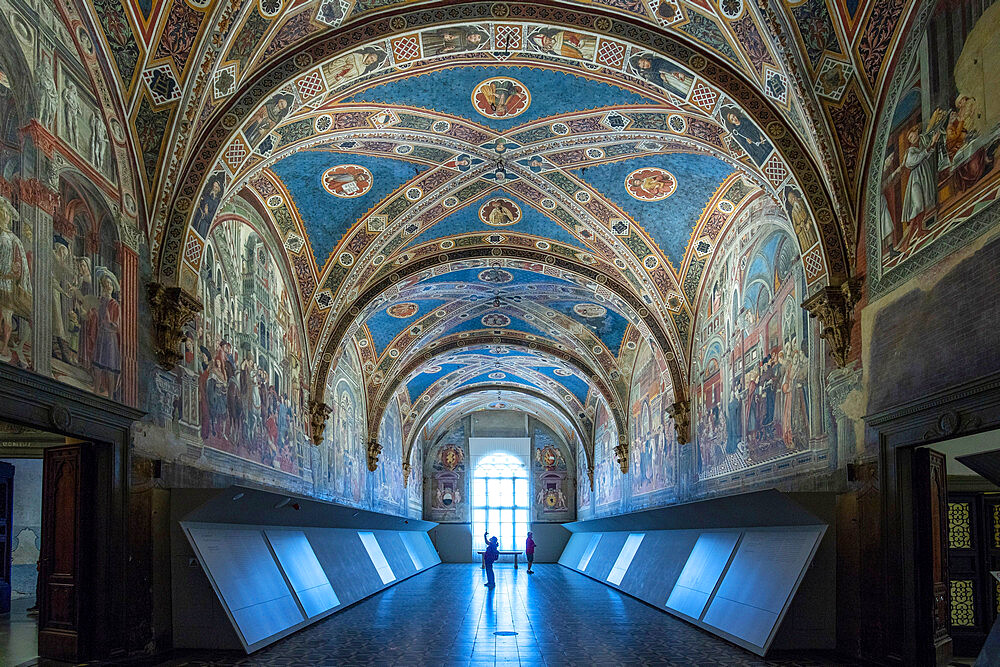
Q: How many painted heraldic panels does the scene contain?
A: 4